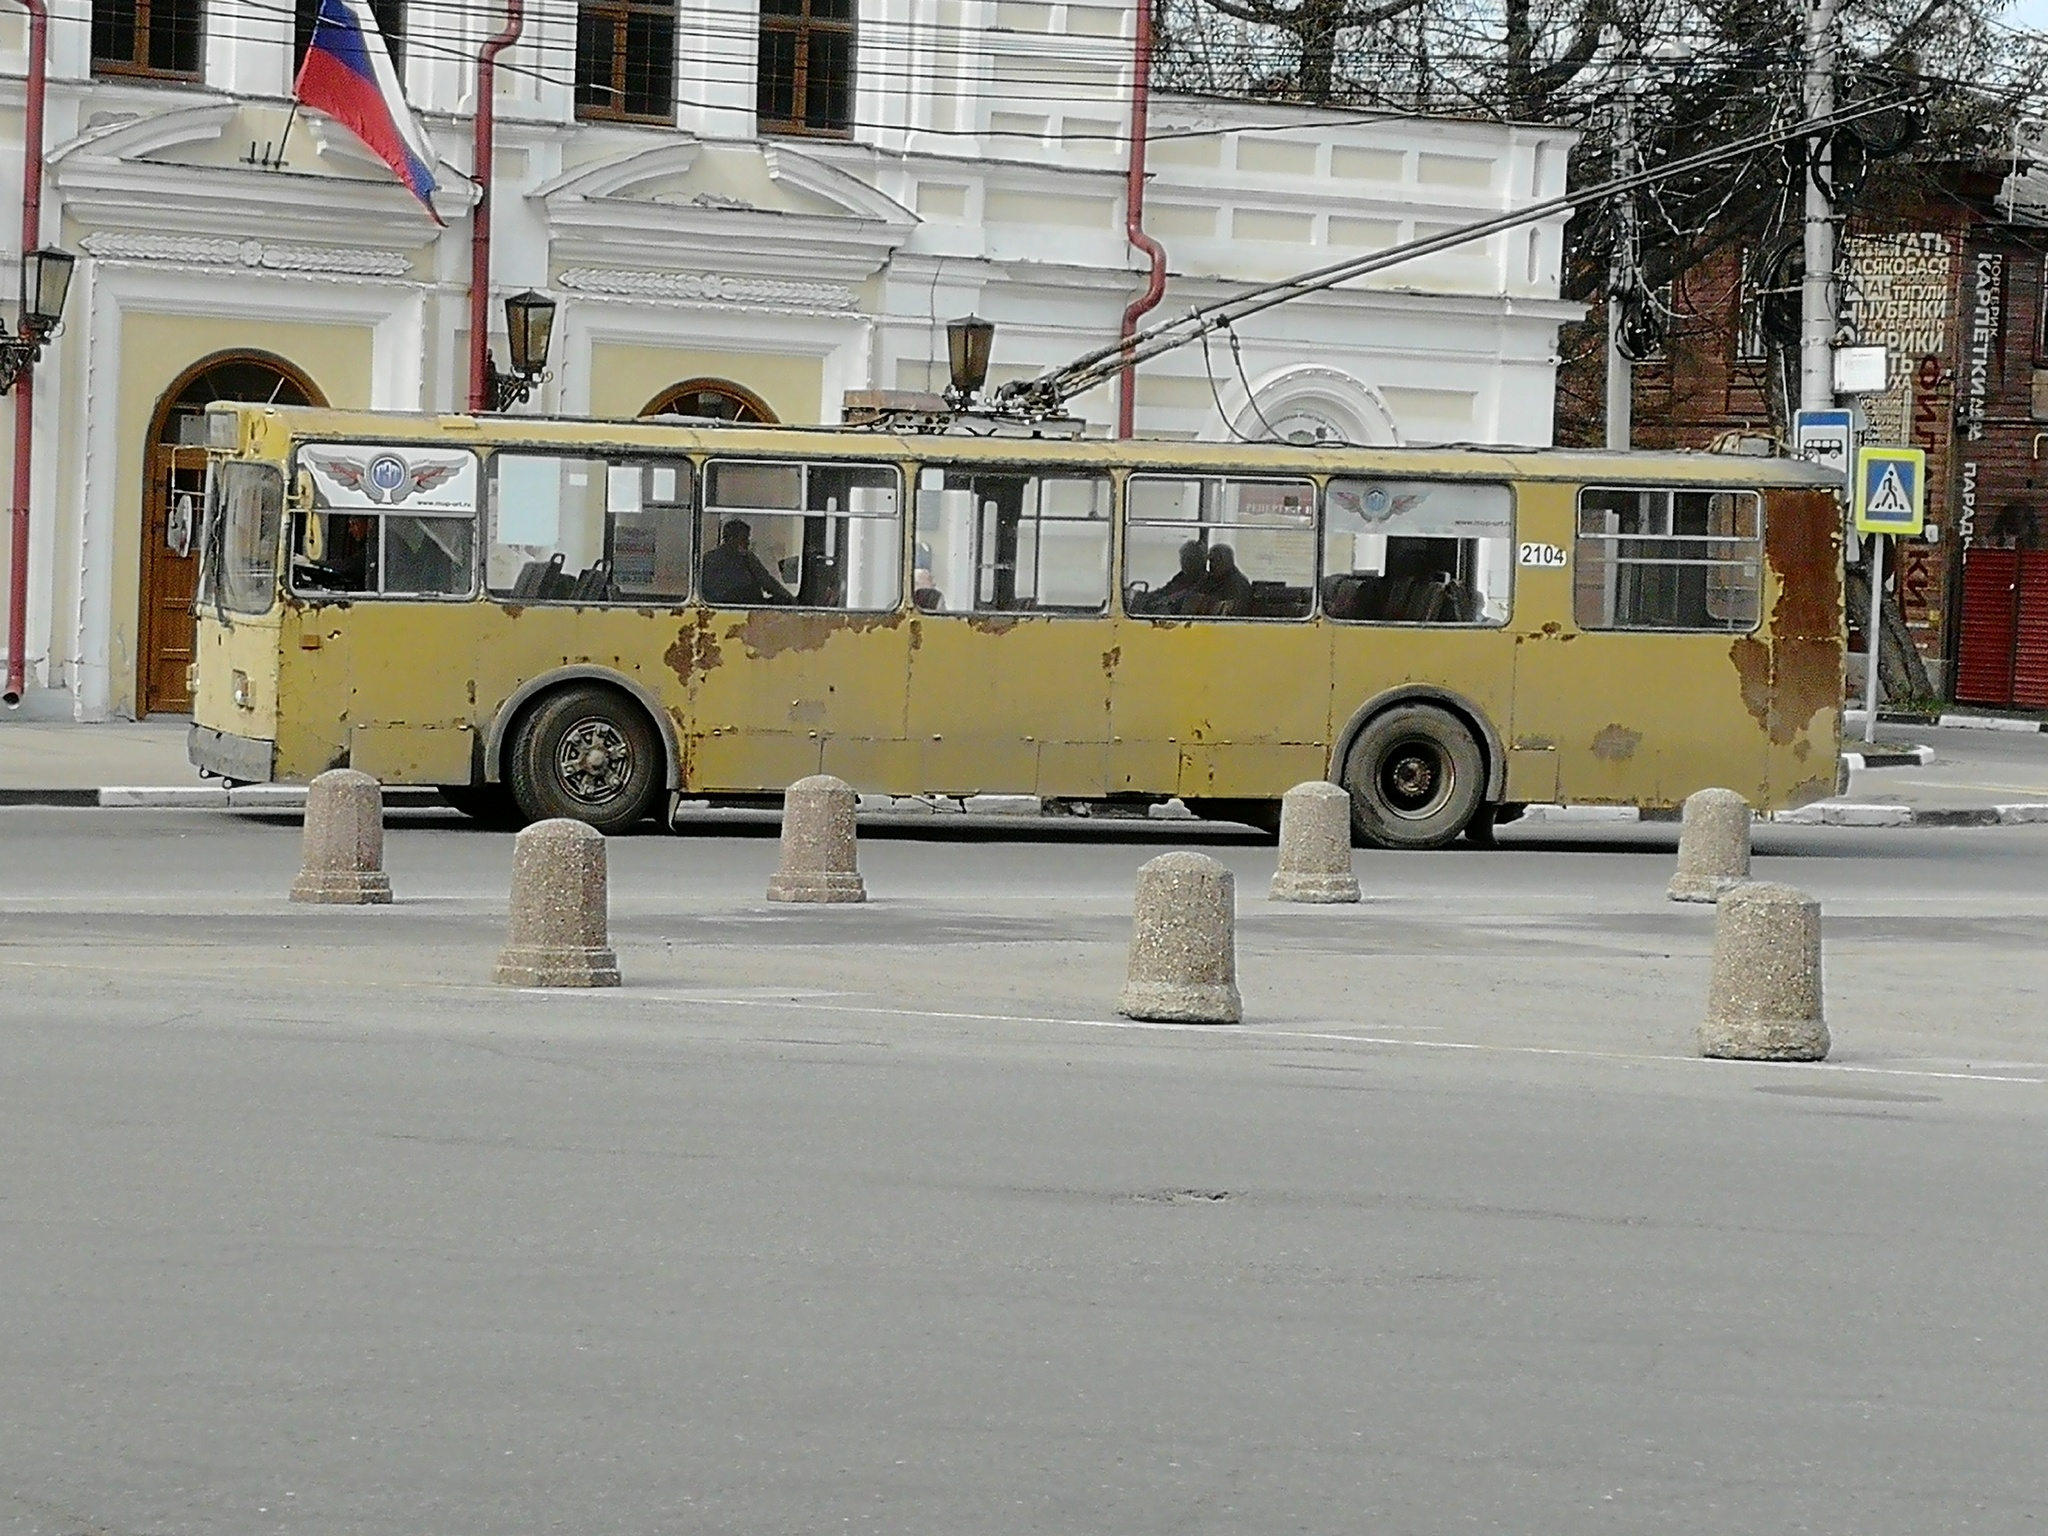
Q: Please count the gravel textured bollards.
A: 7